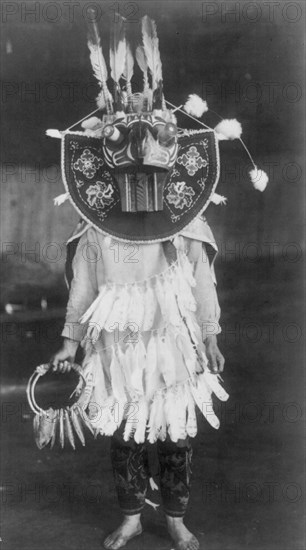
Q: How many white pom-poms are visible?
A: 3